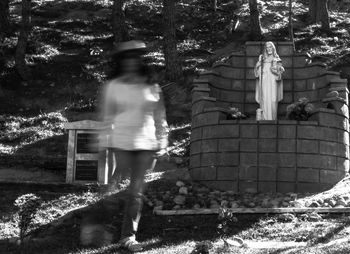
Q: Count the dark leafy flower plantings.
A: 2